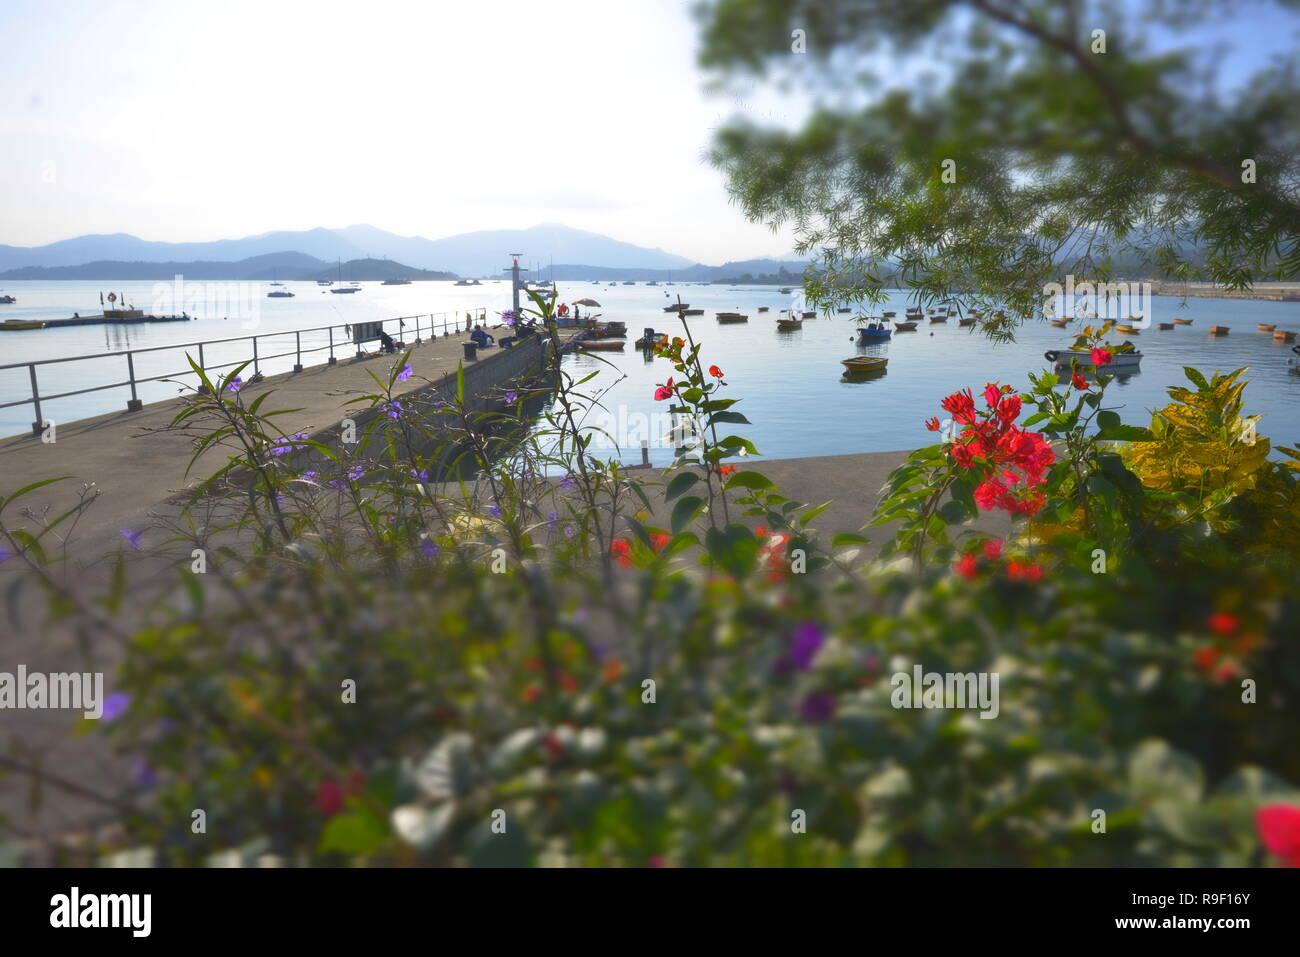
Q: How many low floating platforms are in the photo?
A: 1